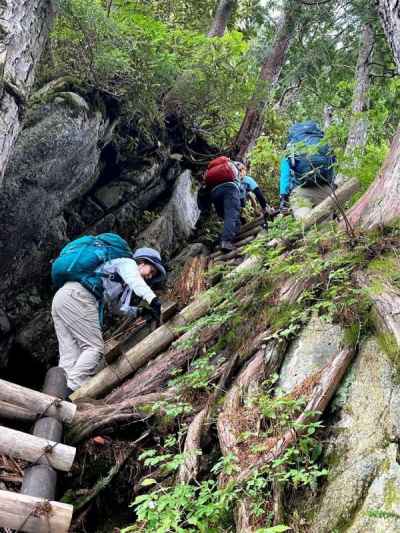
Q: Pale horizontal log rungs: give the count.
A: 3